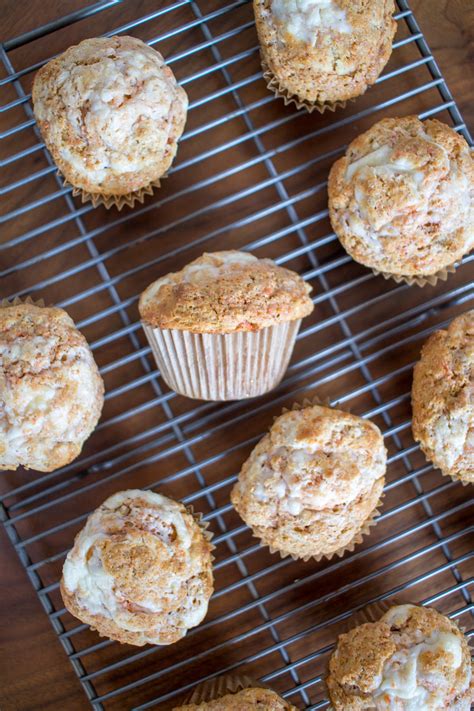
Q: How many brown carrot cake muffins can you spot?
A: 10